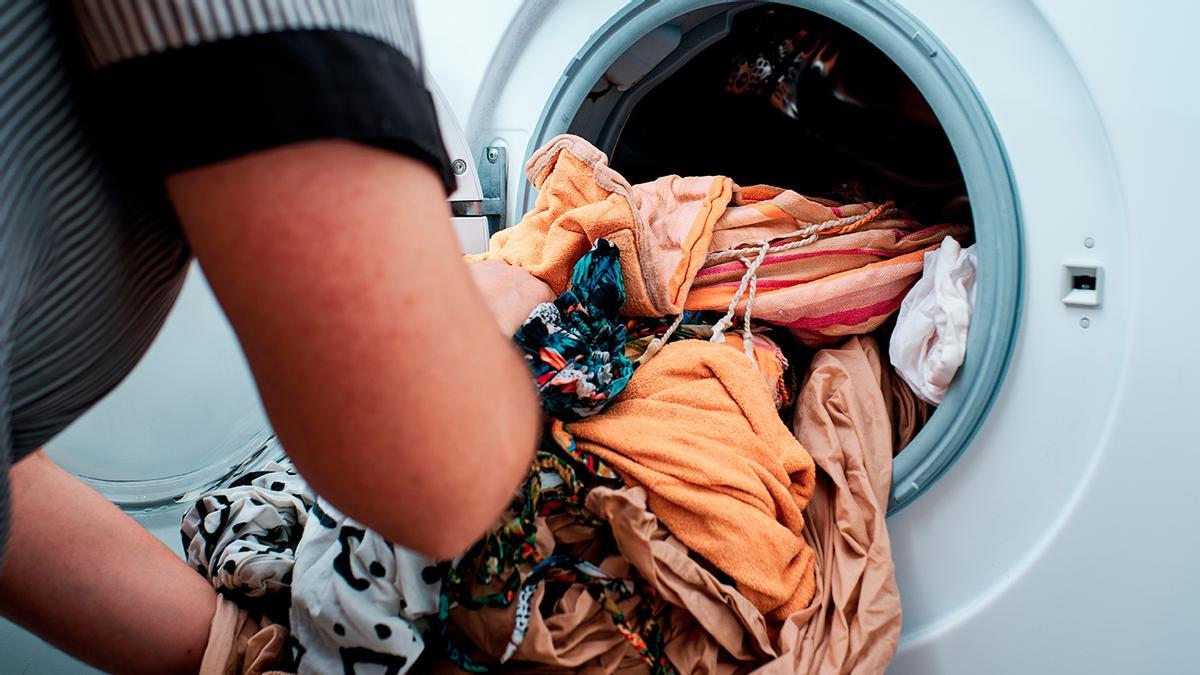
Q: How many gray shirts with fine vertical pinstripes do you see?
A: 1